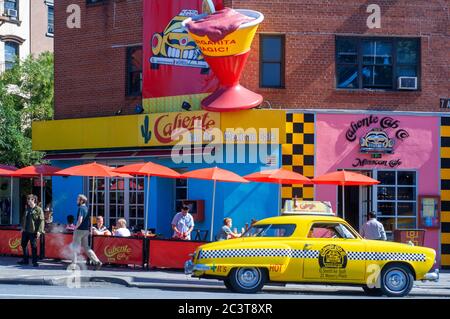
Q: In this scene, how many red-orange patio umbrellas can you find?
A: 7